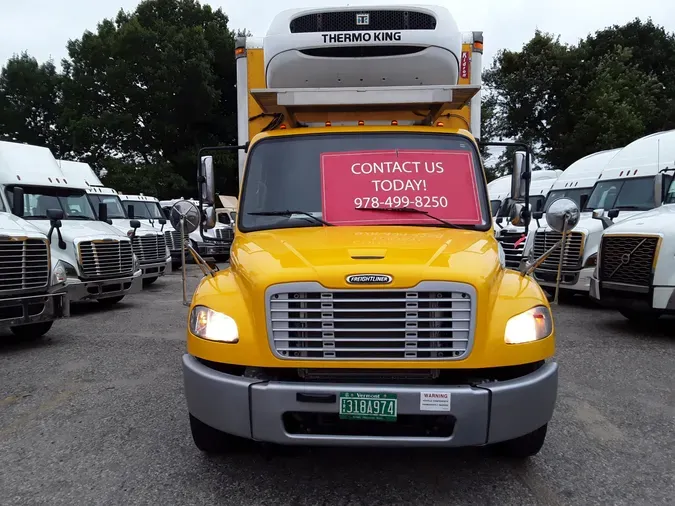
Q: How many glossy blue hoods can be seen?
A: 0